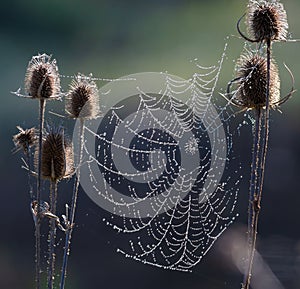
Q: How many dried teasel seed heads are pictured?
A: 6